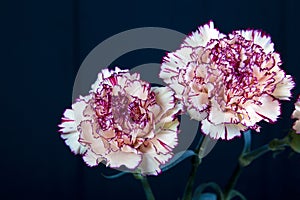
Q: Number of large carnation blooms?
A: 2